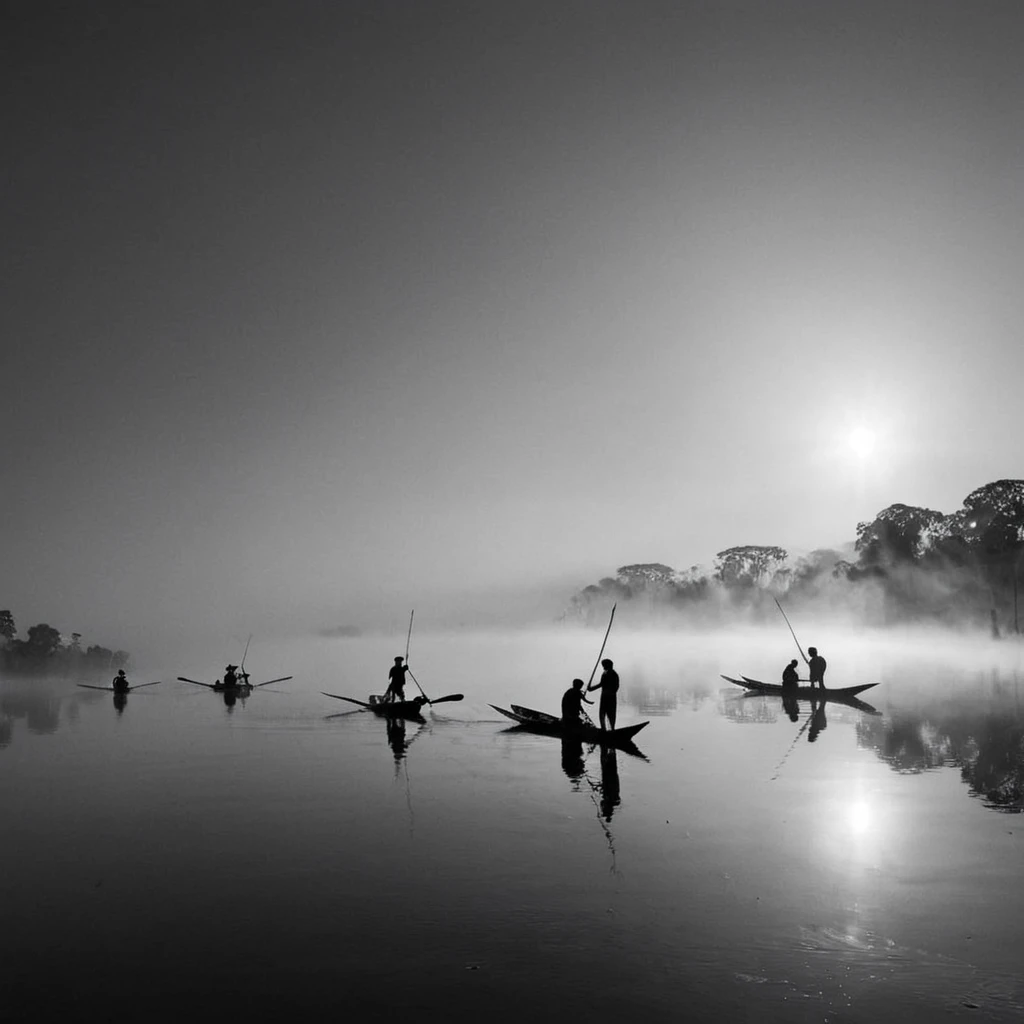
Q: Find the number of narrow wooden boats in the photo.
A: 5